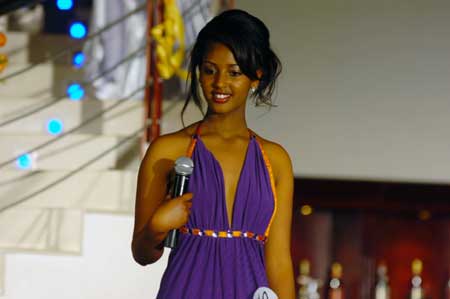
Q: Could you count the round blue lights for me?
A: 6